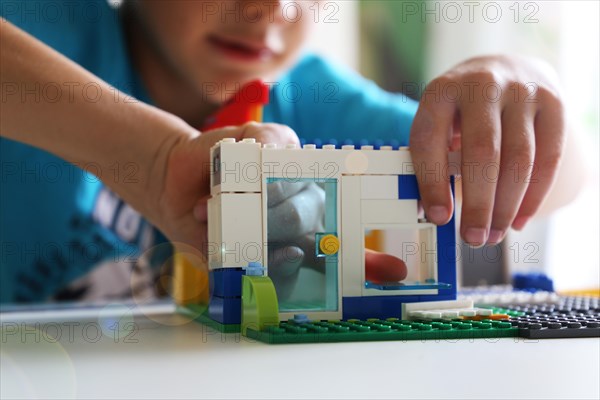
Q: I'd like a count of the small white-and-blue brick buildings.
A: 1